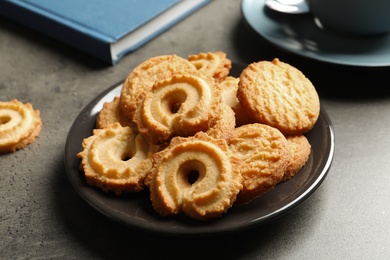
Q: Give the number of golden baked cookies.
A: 12